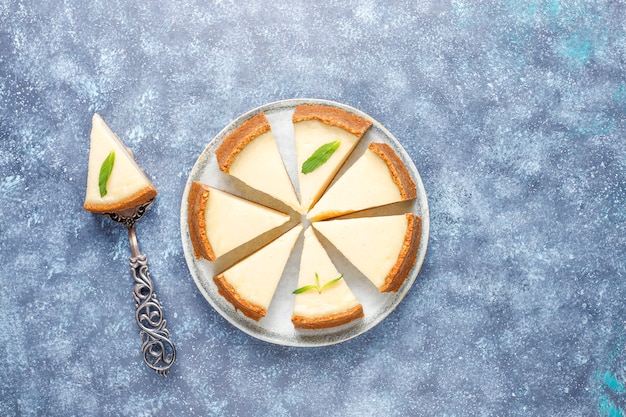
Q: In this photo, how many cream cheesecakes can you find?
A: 8